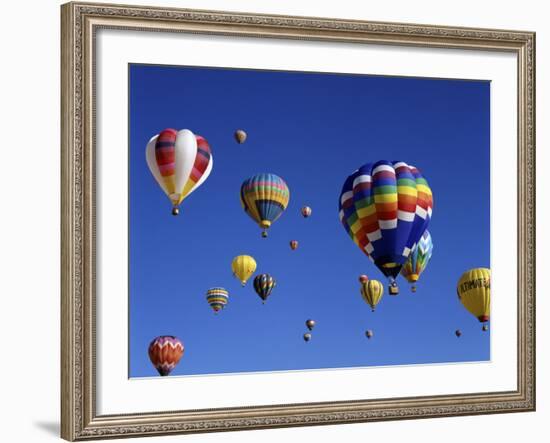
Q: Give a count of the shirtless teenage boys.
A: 0